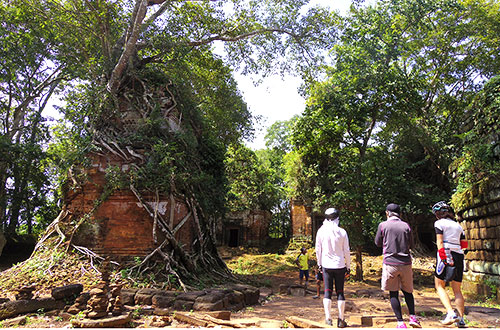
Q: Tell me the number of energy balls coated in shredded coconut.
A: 0